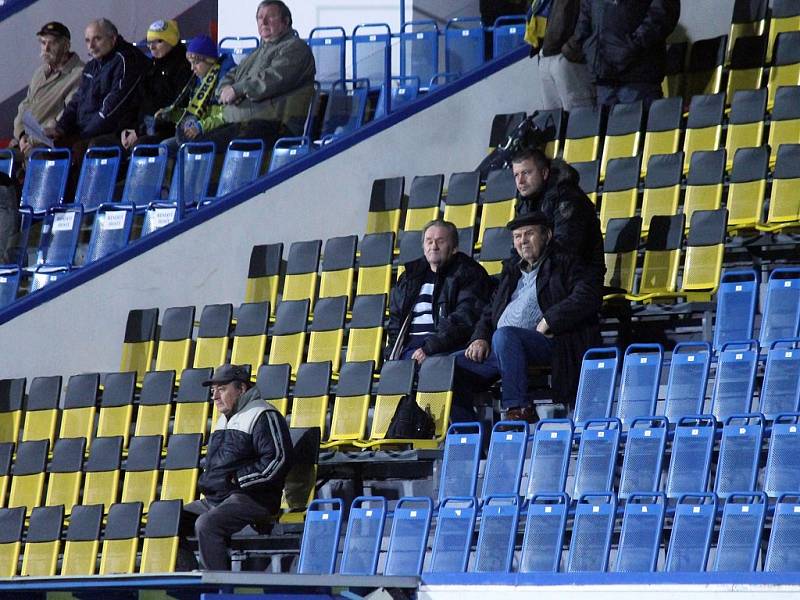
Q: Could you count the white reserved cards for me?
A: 3